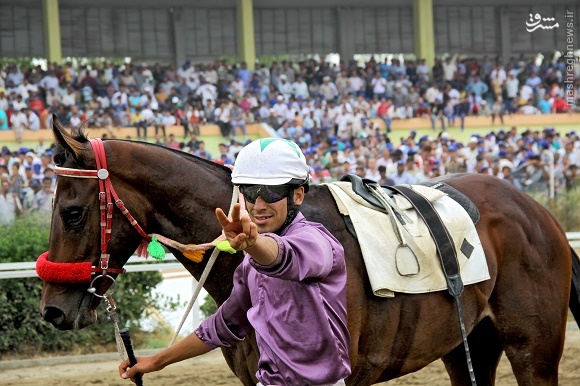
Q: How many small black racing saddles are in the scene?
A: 1